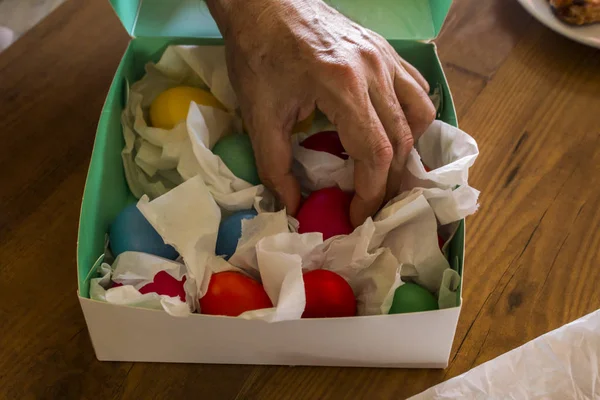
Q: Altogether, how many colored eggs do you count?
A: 13